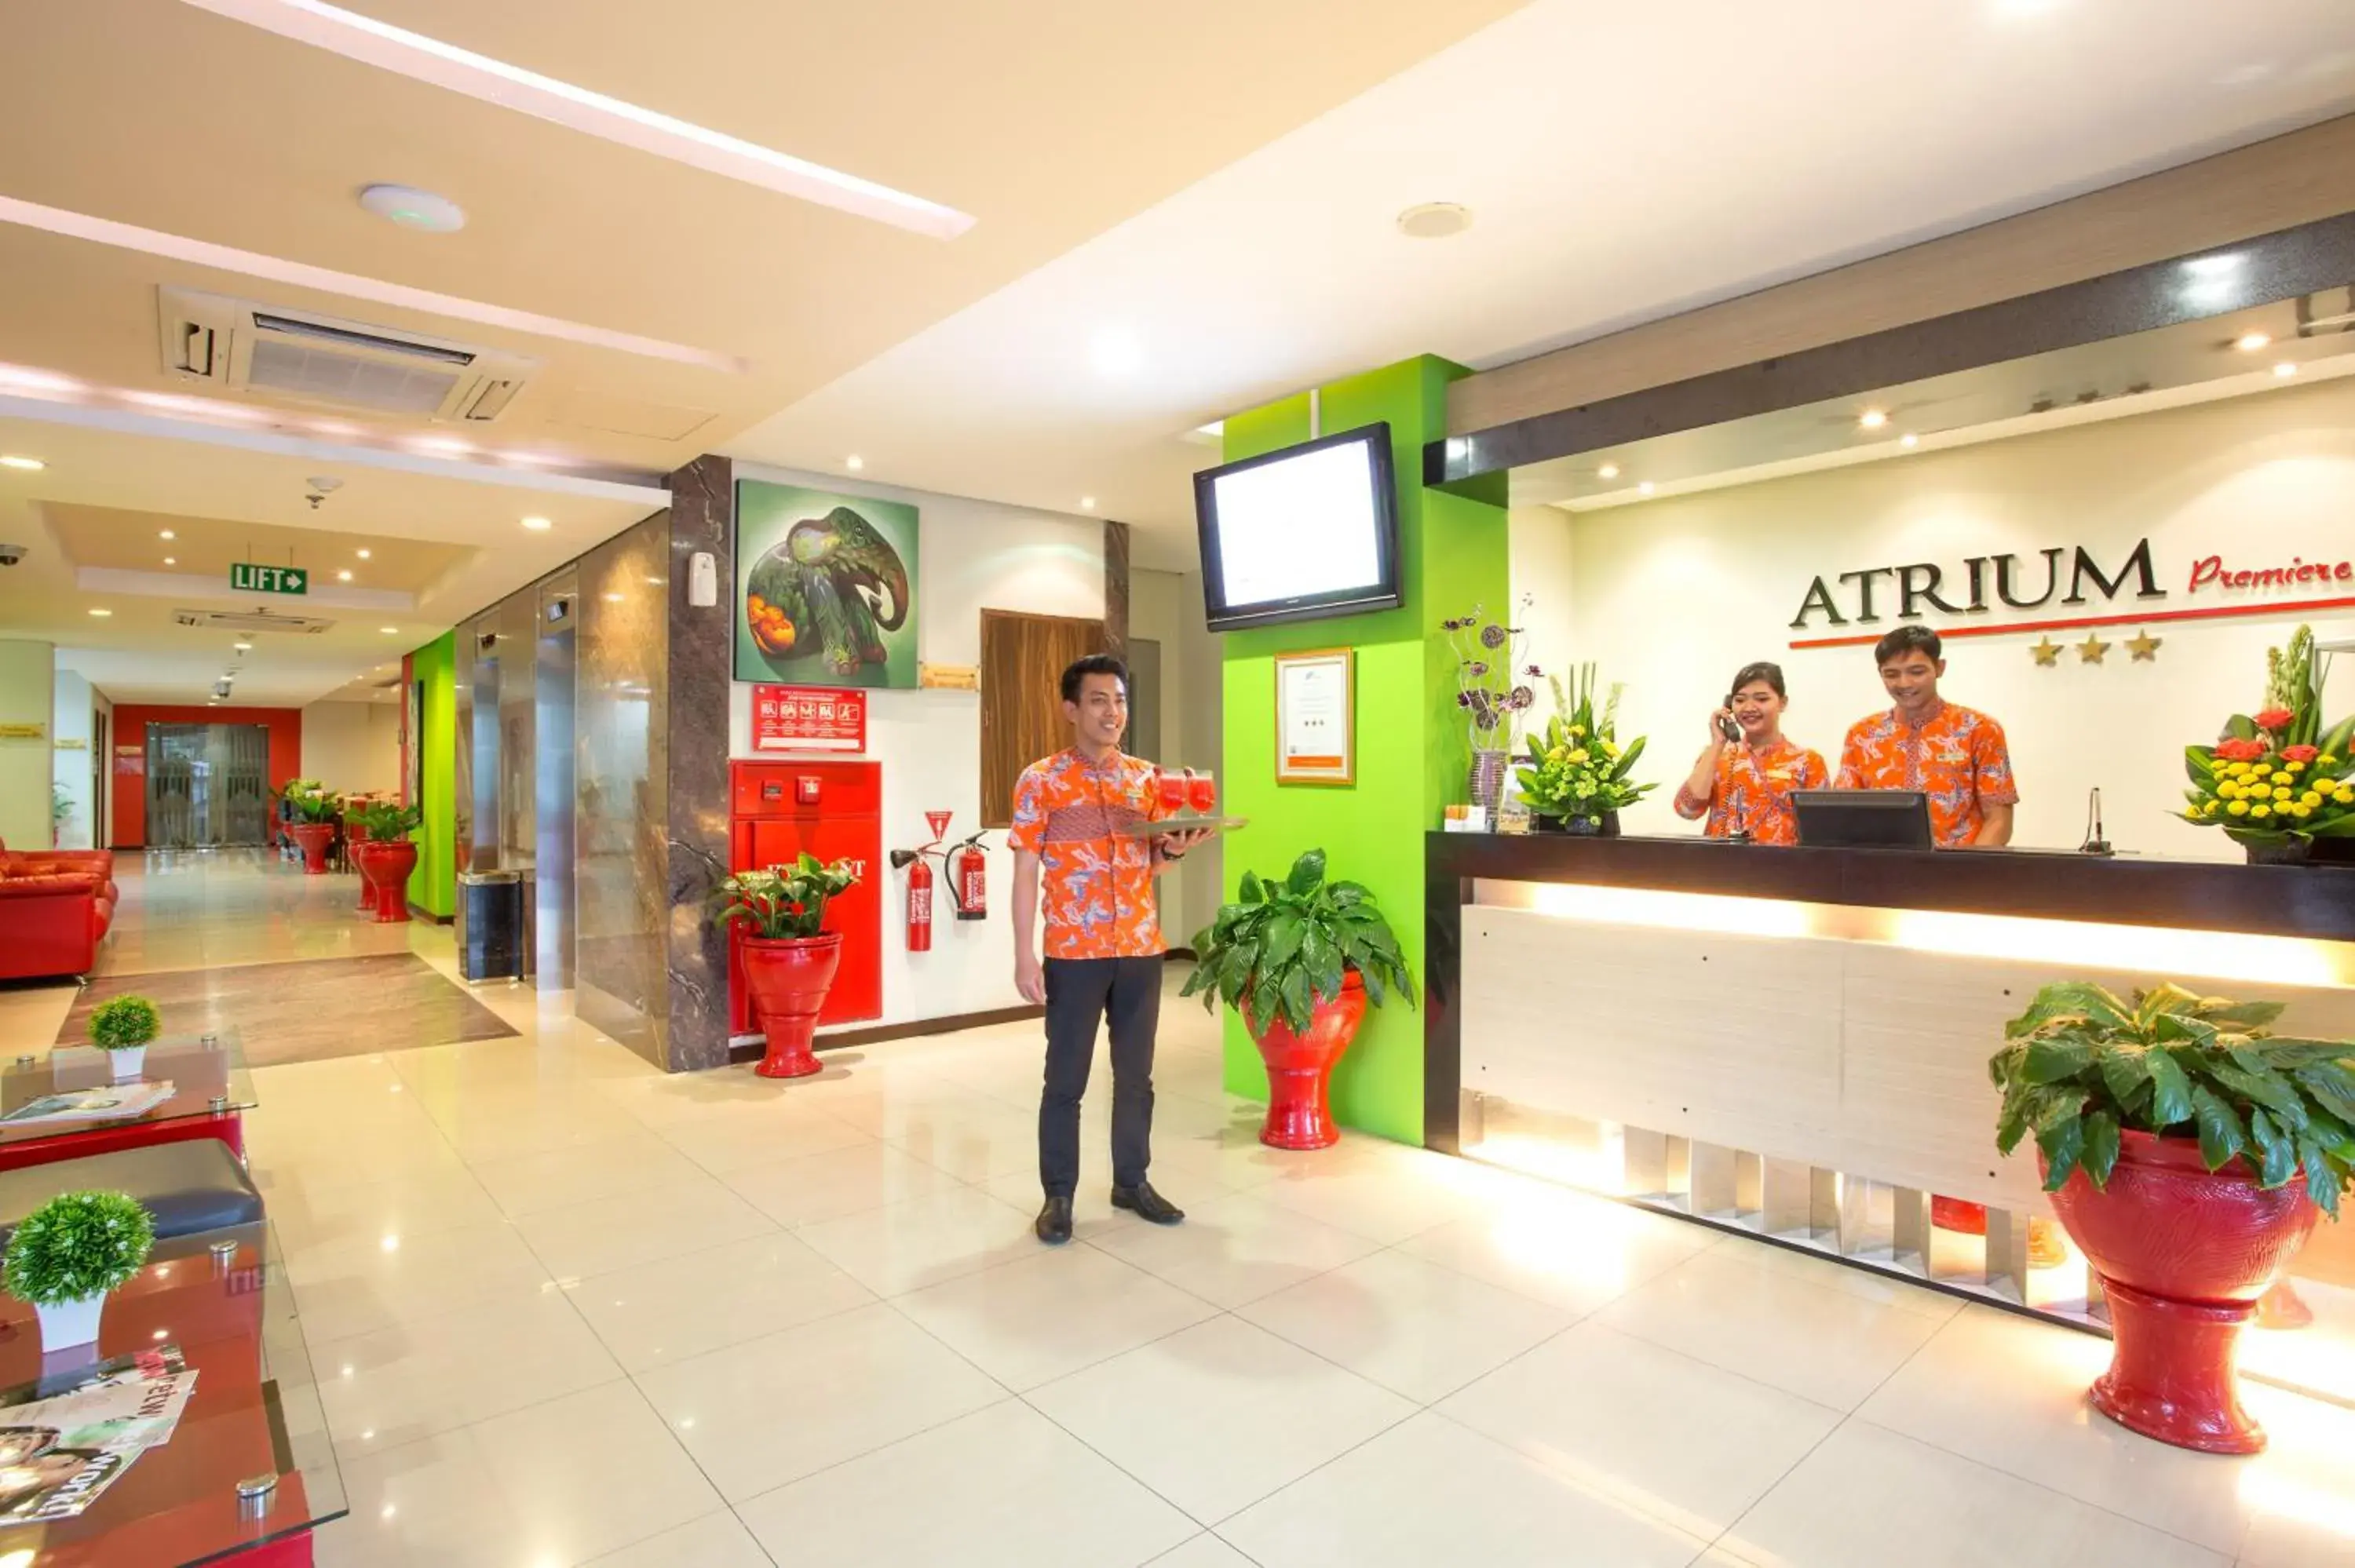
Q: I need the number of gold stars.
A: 3